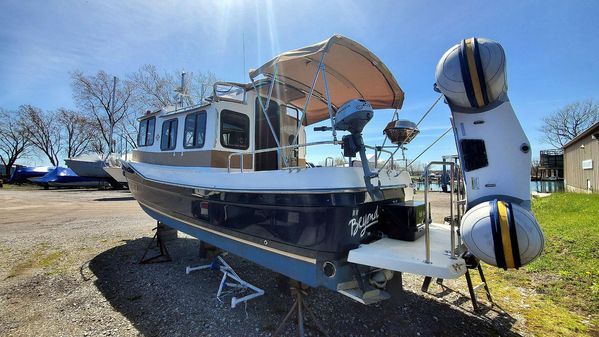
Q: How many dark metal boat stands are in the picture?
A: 2